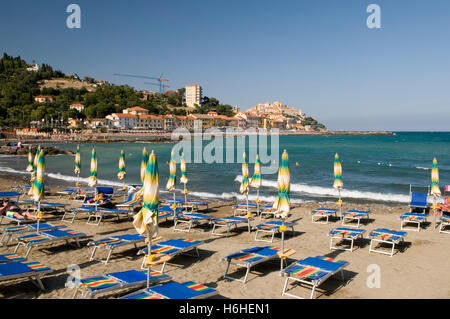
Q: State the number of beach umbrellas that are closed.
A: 15